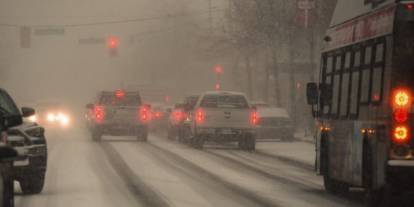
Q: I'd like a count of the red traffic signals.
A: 2